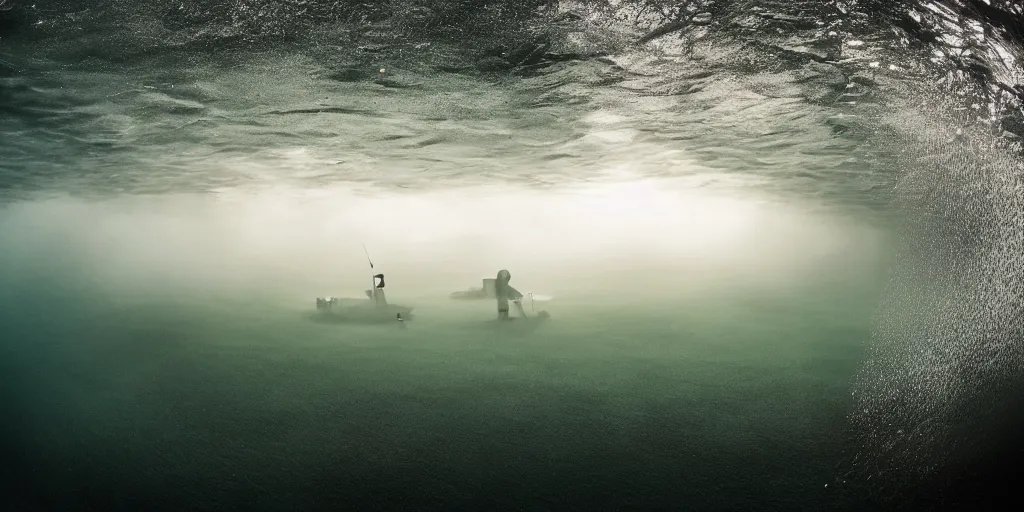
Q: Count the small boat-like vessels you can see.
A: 2